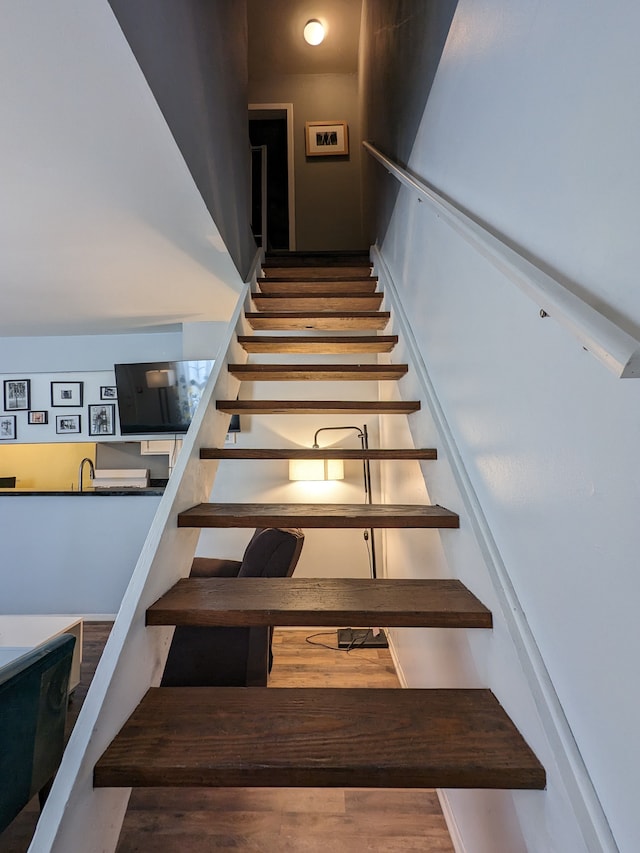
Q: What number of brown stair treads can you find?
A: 12